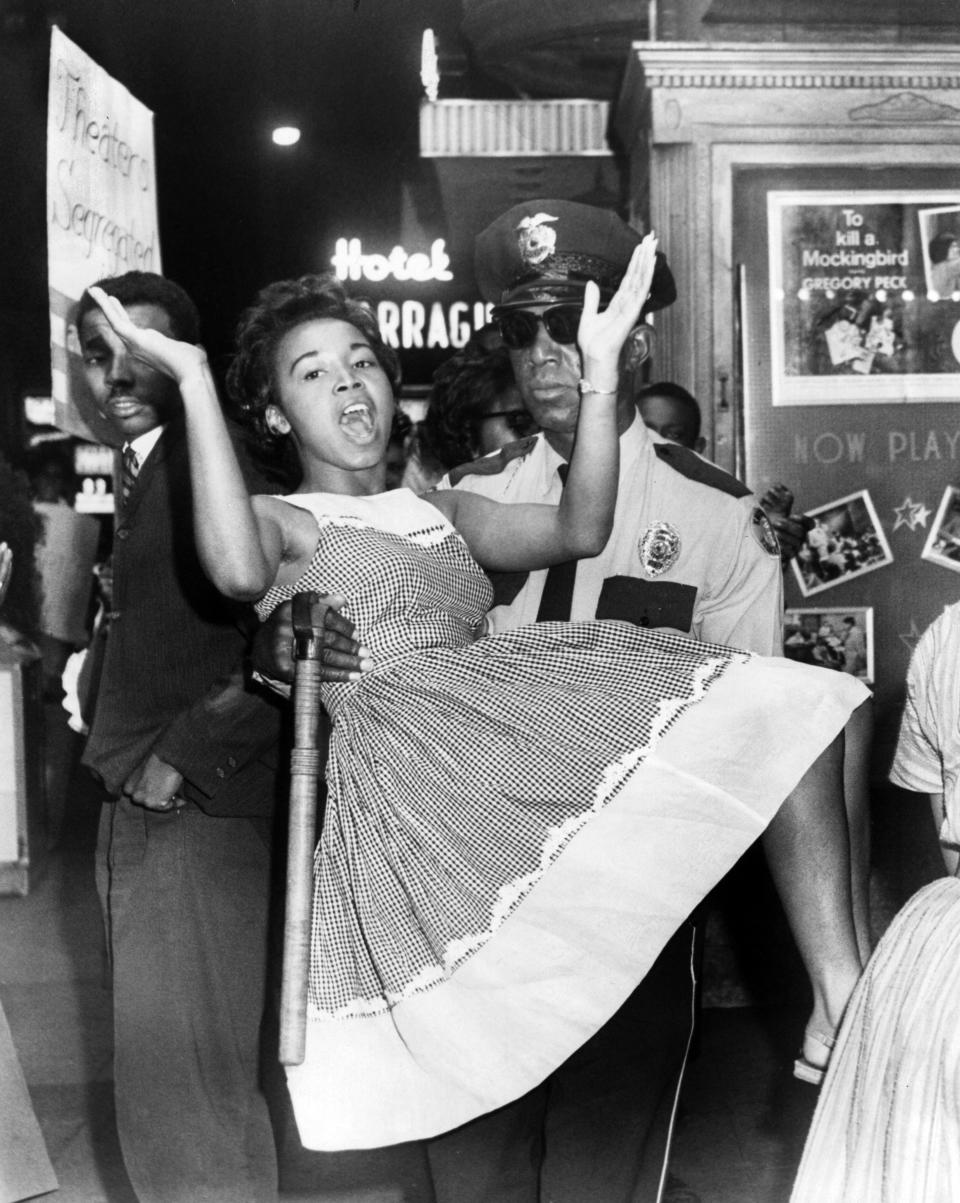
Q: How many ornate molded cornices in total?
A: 1